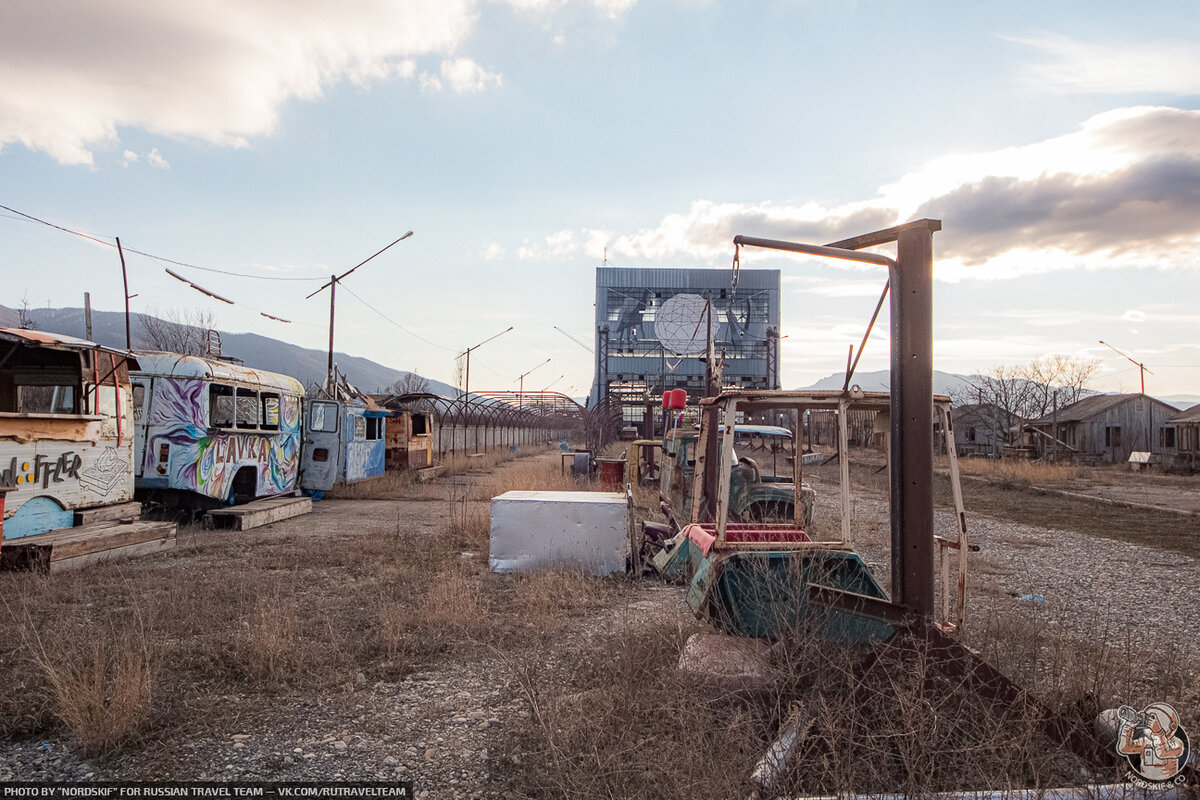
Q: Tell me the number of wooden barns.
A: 3